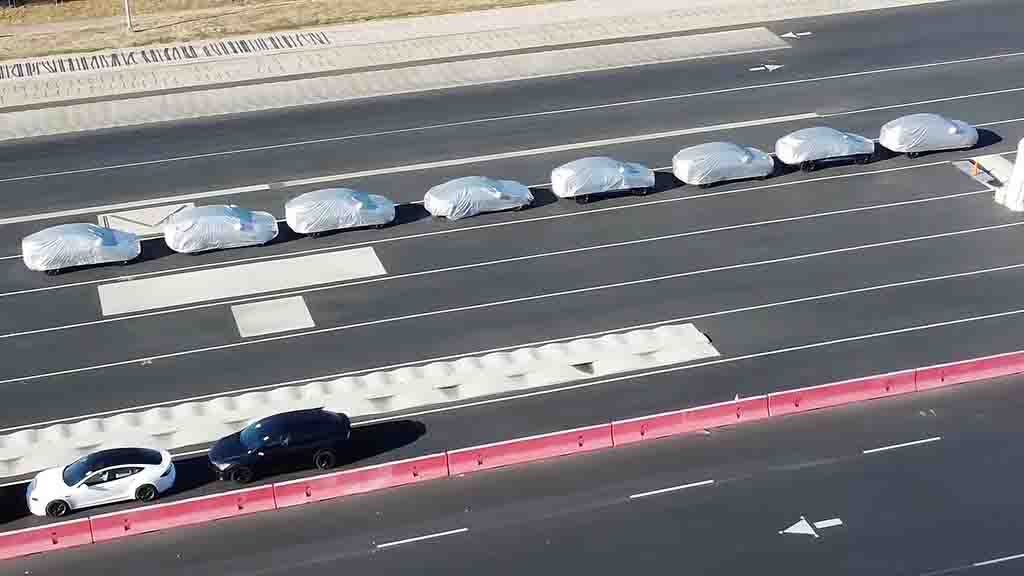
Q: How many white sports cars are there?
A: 1